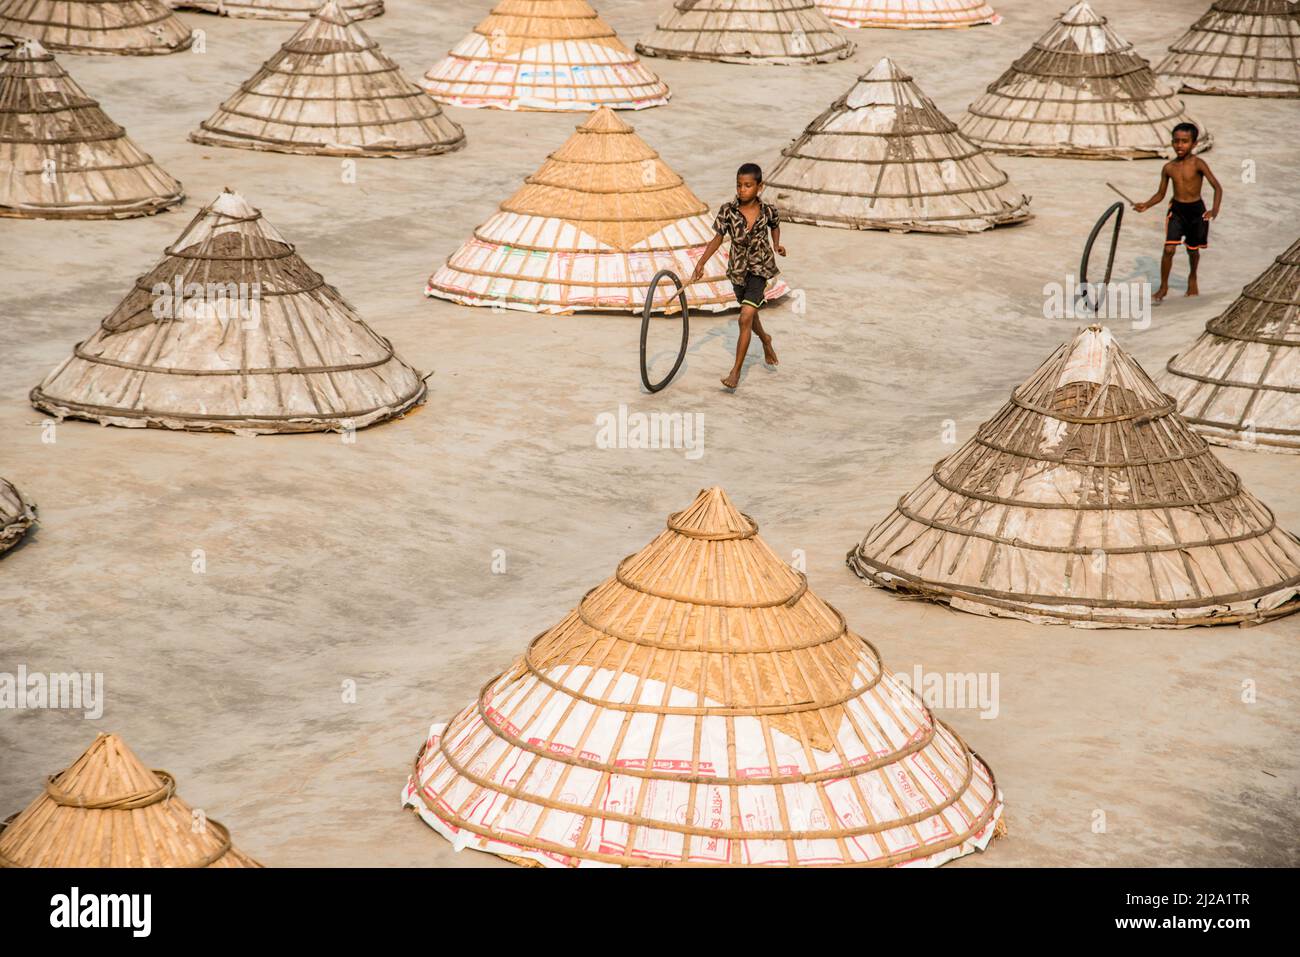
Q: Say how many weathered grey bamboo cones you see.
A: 12